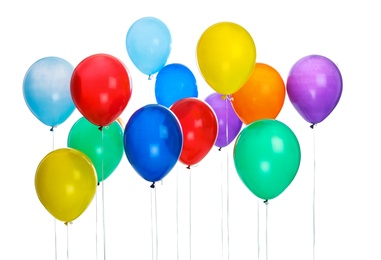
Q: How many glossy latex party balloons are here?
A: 13